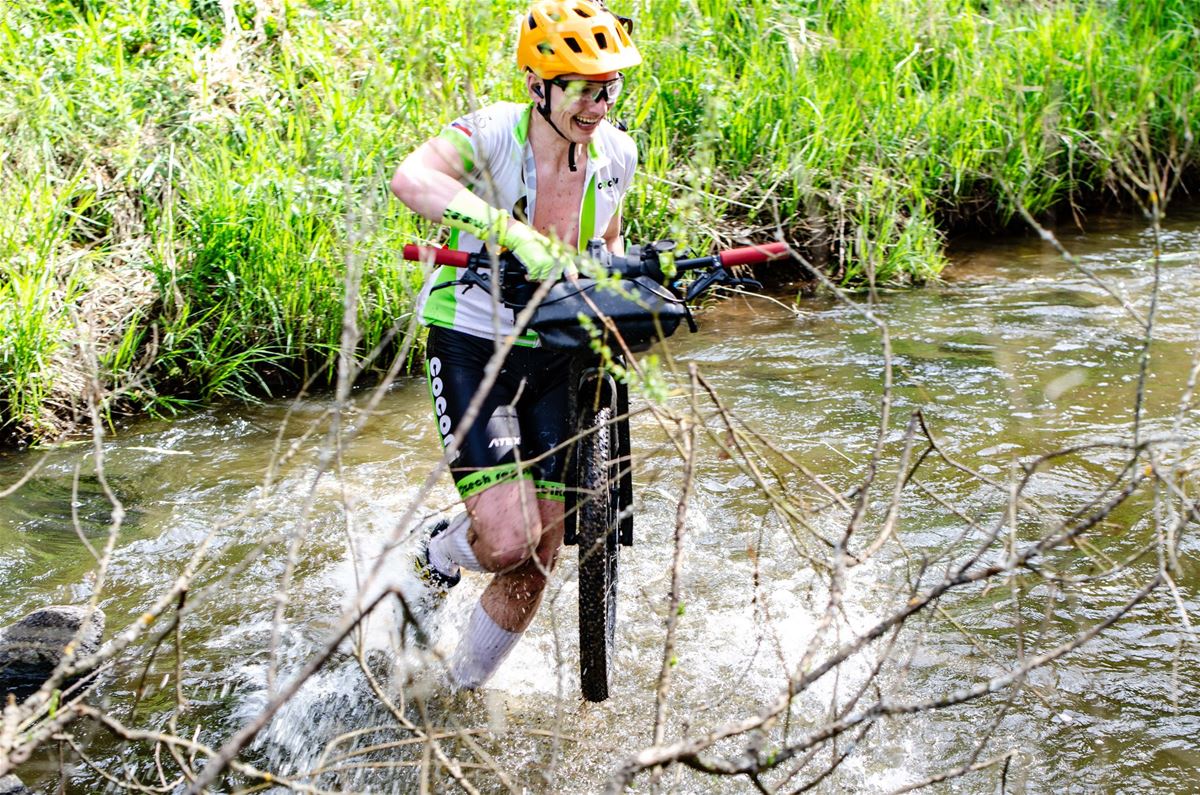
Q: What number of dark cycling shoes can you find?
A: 1